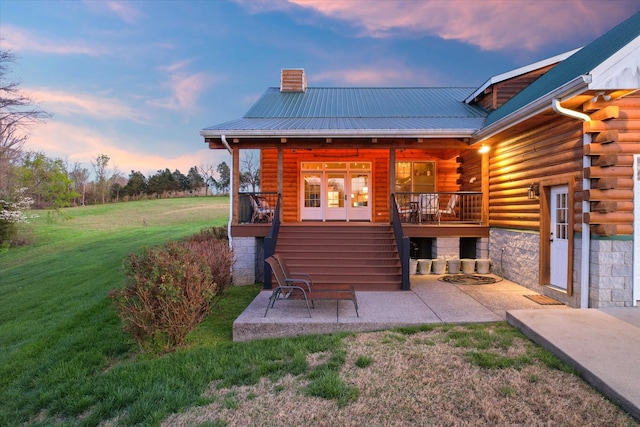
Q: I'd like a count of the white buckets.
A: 6